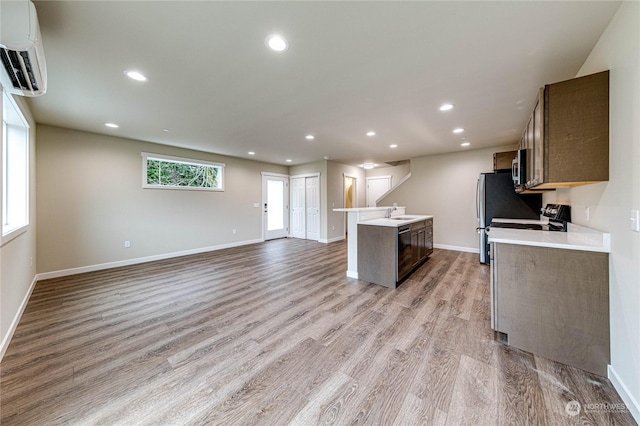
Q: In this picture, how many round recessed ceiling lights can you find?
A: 11